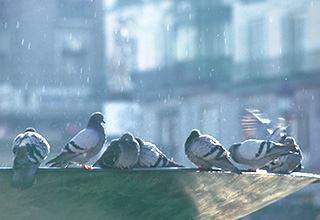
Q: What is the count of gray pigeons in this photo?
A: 8